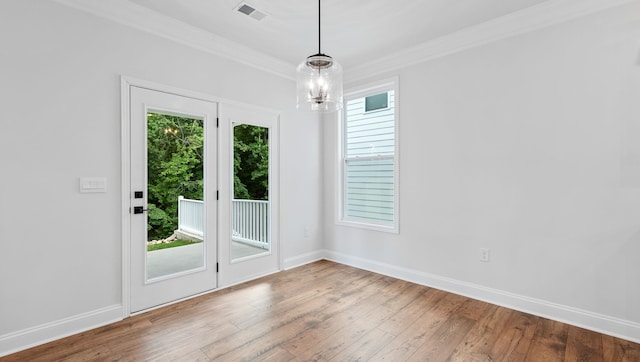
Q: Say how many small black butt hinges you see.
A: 3